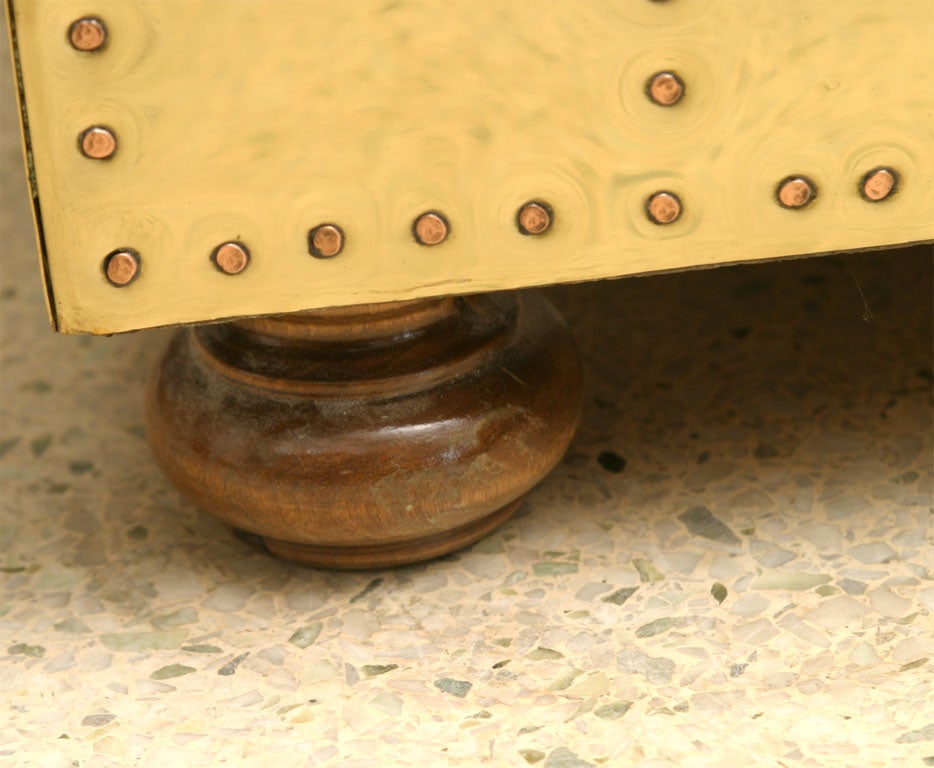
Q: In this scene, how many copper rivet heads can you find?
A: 11